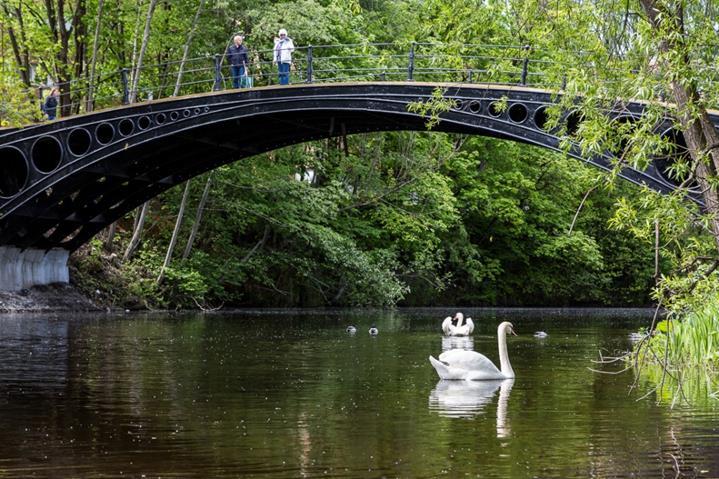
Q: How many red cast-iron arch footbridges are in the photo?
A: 0